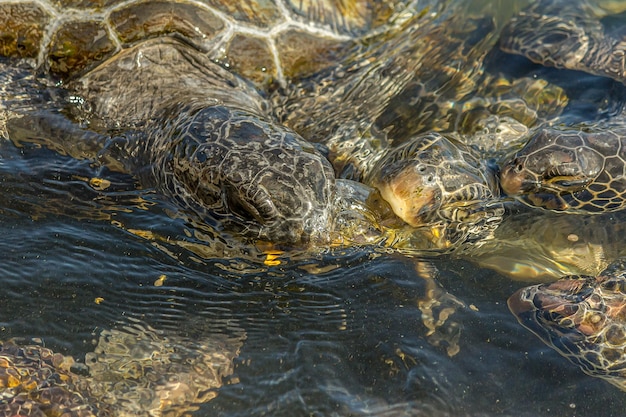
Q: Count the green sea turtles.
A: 5